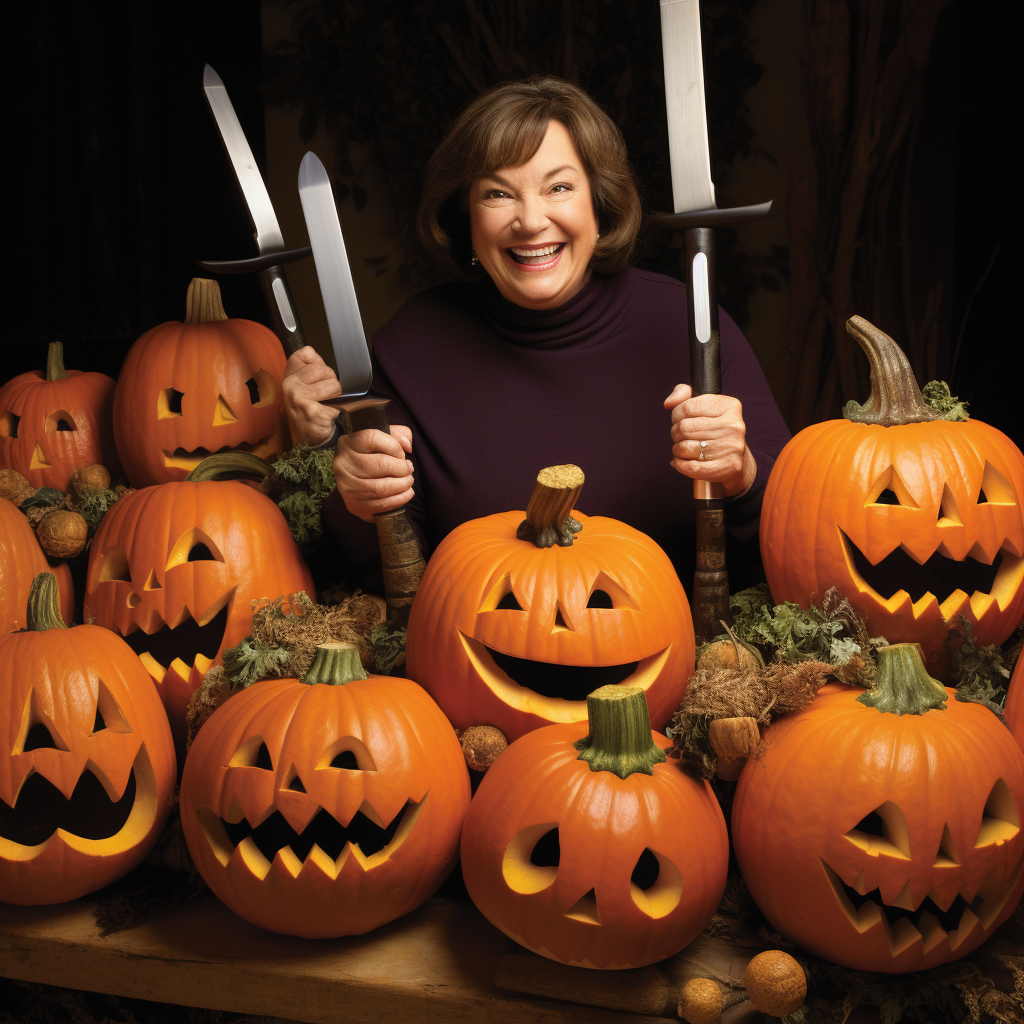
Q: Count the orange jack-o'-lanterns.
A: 9